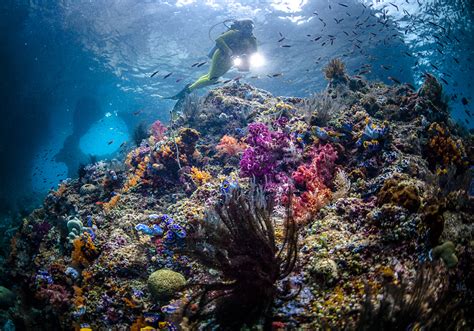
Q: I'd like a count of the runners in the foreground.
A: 0